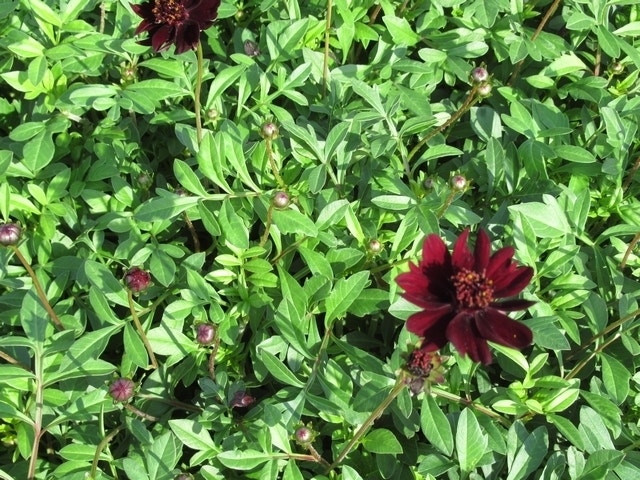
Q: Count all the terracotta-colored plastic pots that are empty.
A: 0